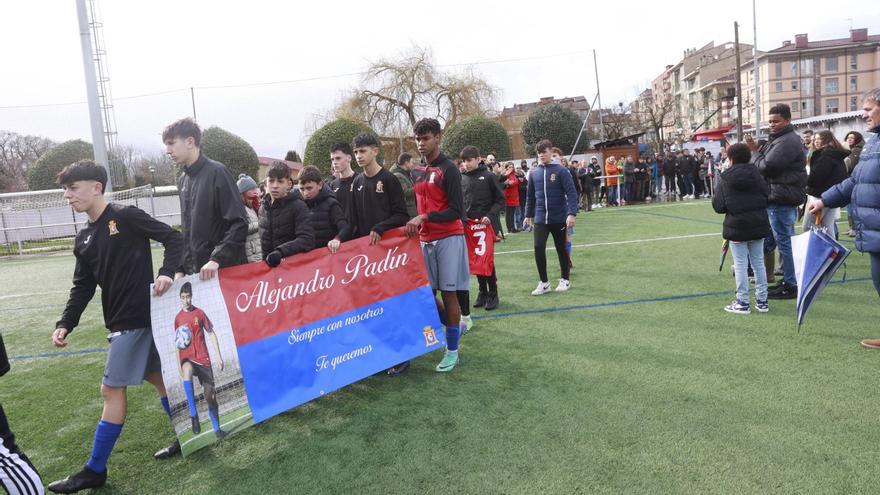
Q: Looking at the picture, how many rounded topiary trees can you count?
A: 5